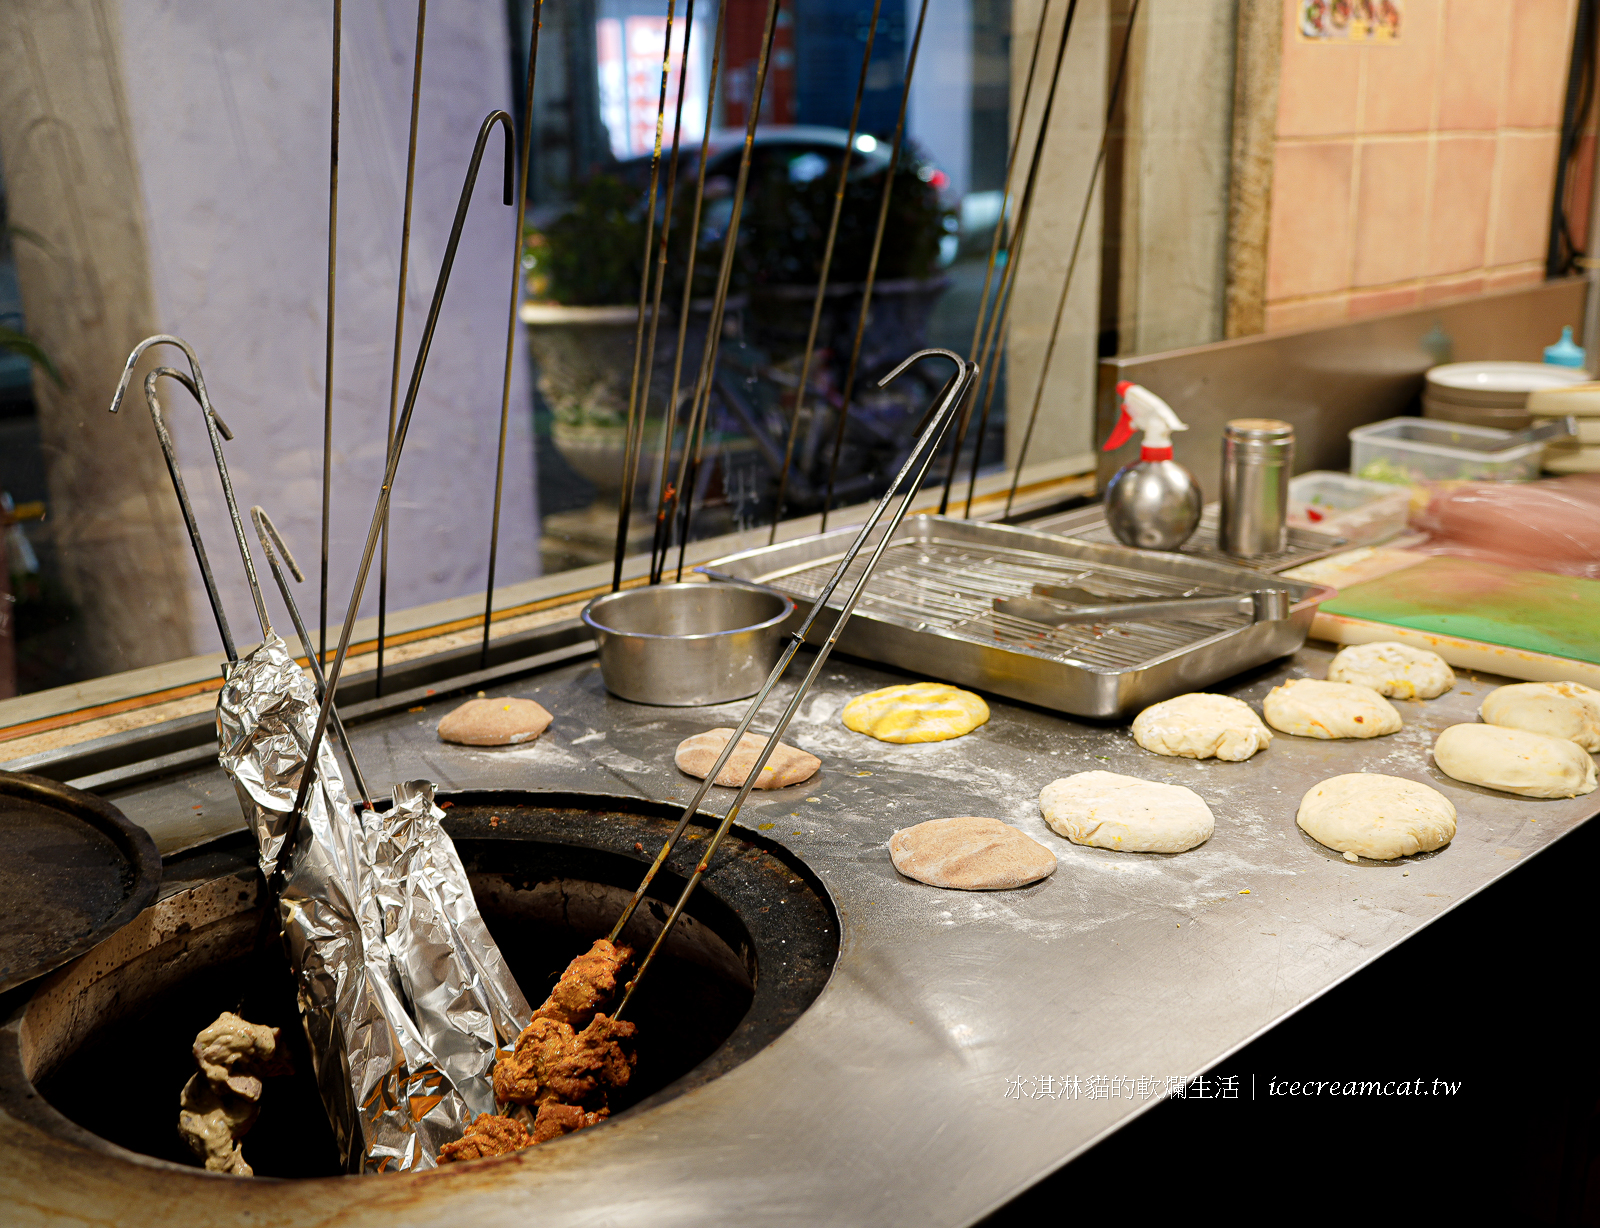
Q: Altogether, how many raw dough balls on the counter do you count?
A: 11